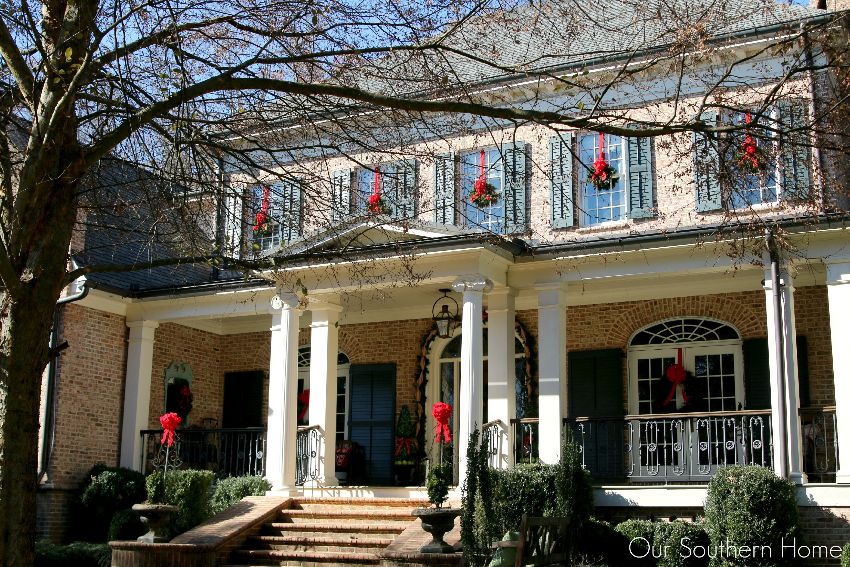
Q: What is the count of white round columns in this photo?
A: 2